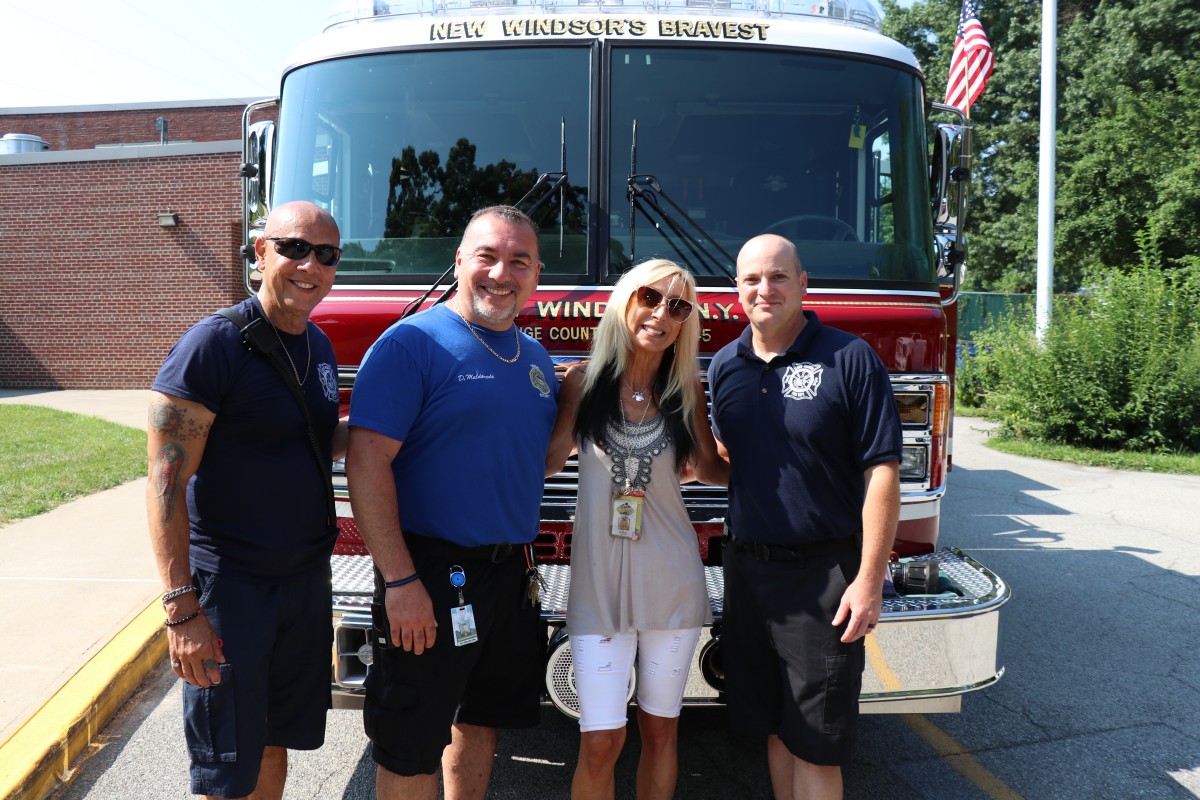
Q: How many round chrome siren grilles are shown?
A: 1